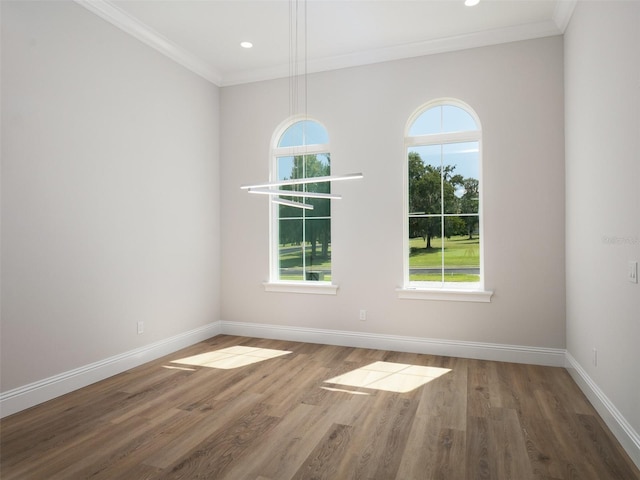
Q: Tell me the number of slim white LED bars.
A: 3